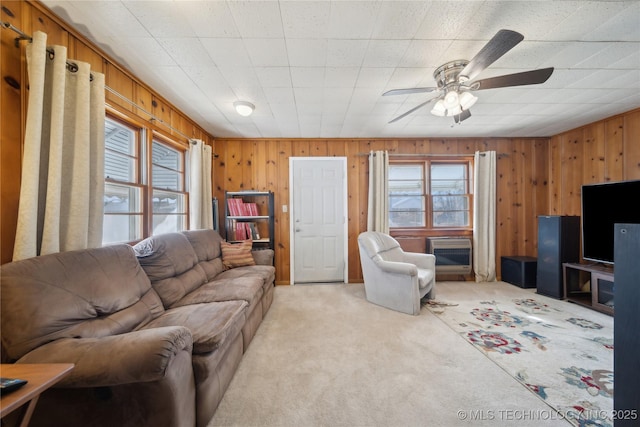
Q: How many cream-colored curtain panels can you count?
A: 4